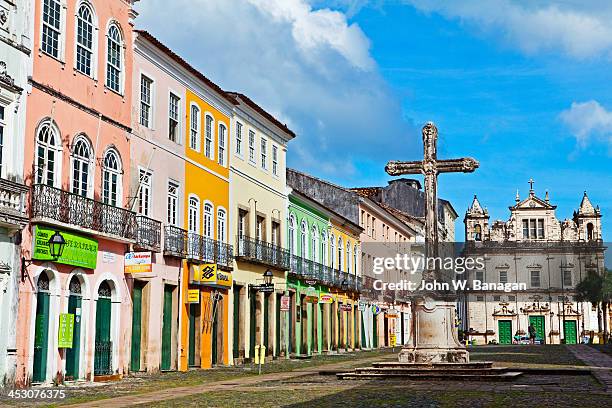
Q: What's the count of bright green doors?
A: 3